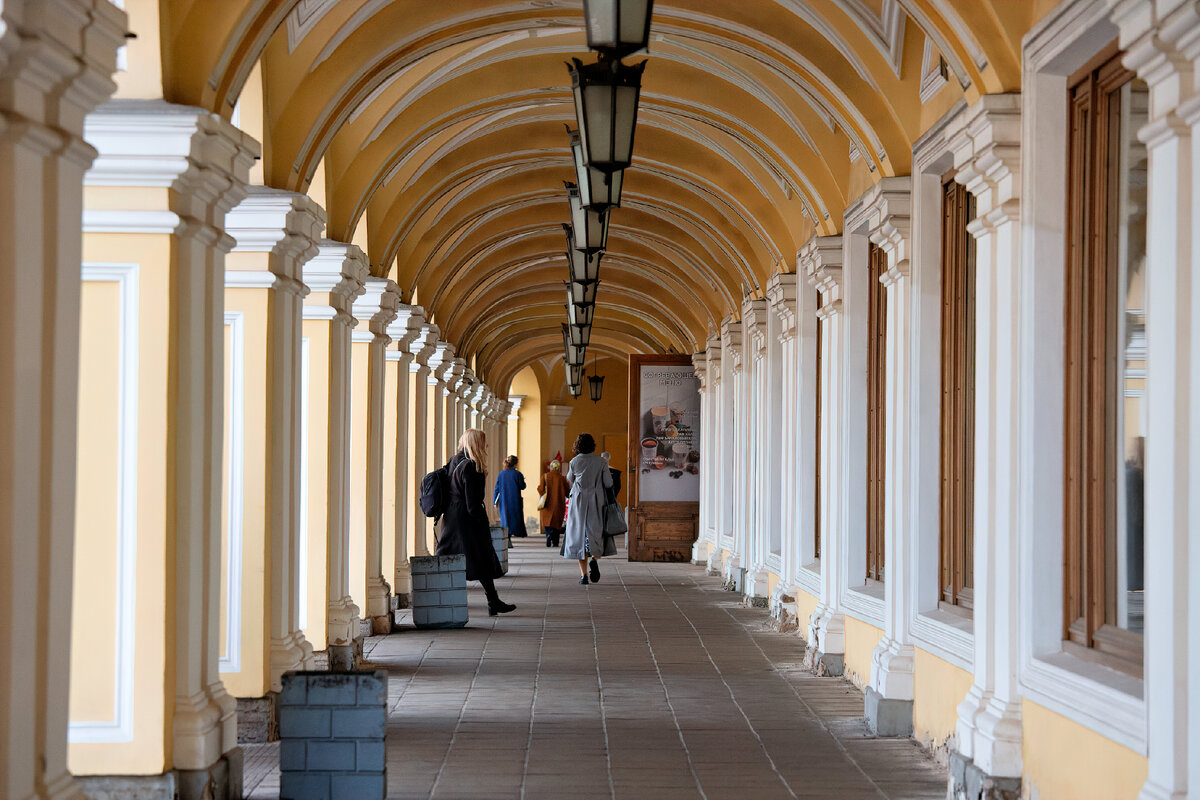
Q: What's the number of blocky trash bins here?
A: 3